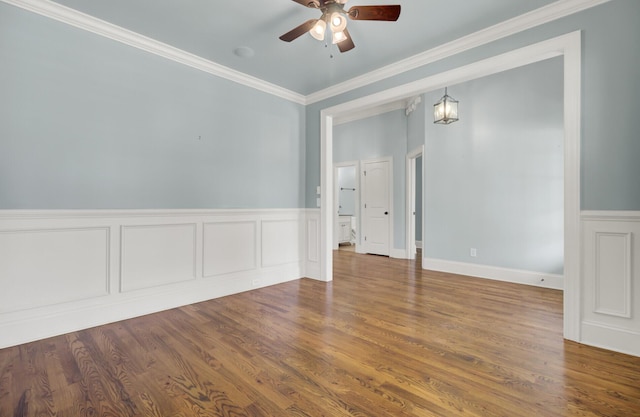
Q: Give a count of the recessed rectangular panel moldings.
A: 6